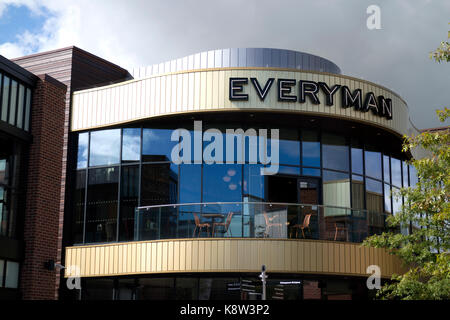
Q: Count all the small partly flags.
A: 0